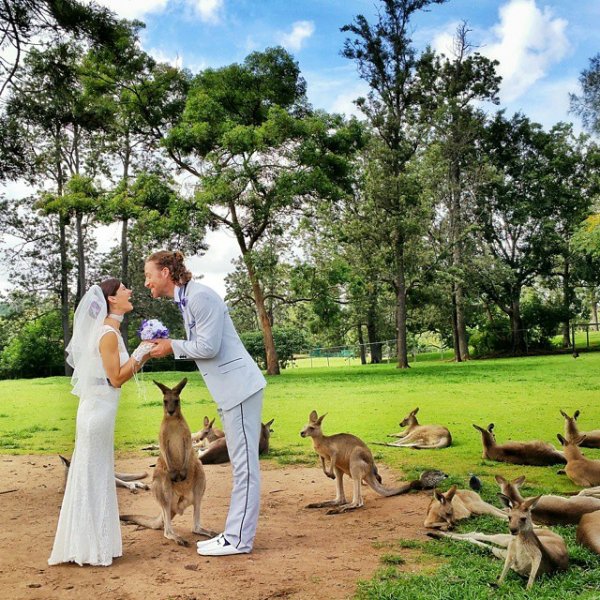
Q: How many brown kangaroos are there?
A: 13